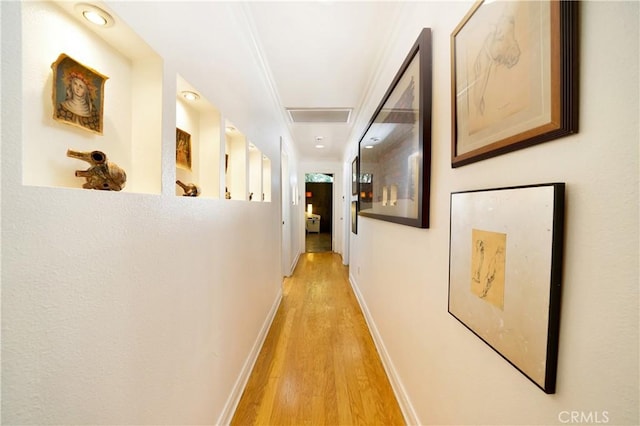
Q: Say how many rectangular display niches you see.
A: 5